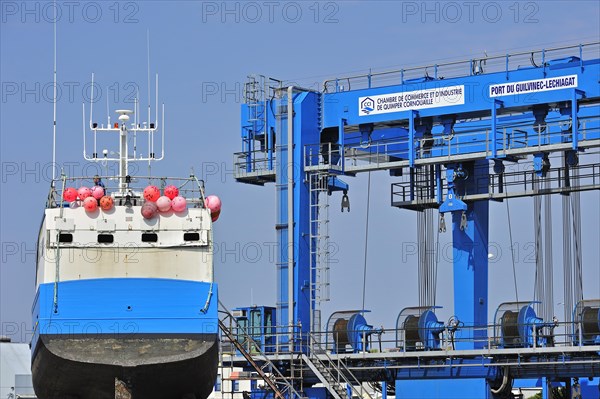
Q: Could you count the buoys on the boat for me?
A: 12